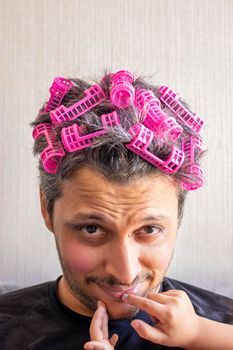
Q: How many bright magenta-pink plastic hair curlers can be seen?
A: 9